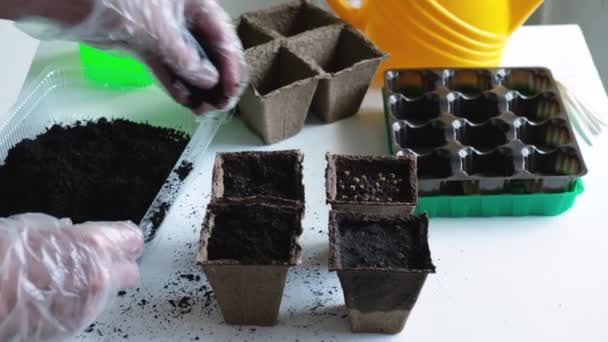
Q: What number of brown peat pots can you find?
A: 8